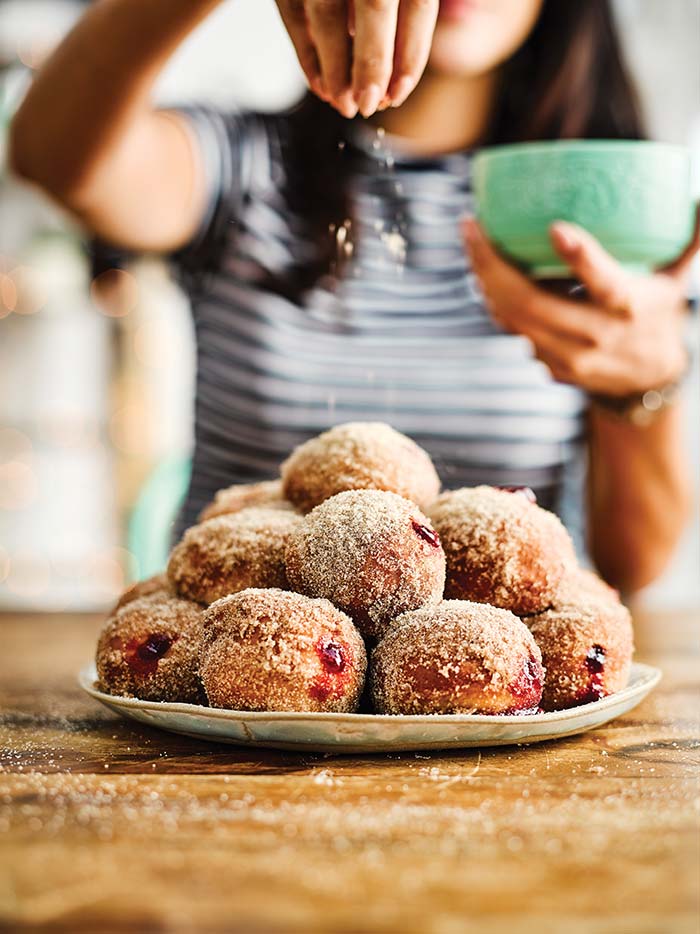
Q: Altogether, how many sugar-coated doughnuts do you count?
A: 11